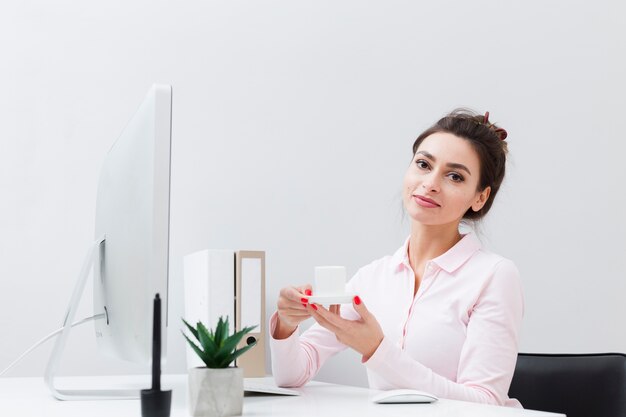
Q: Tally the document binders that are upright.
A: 2